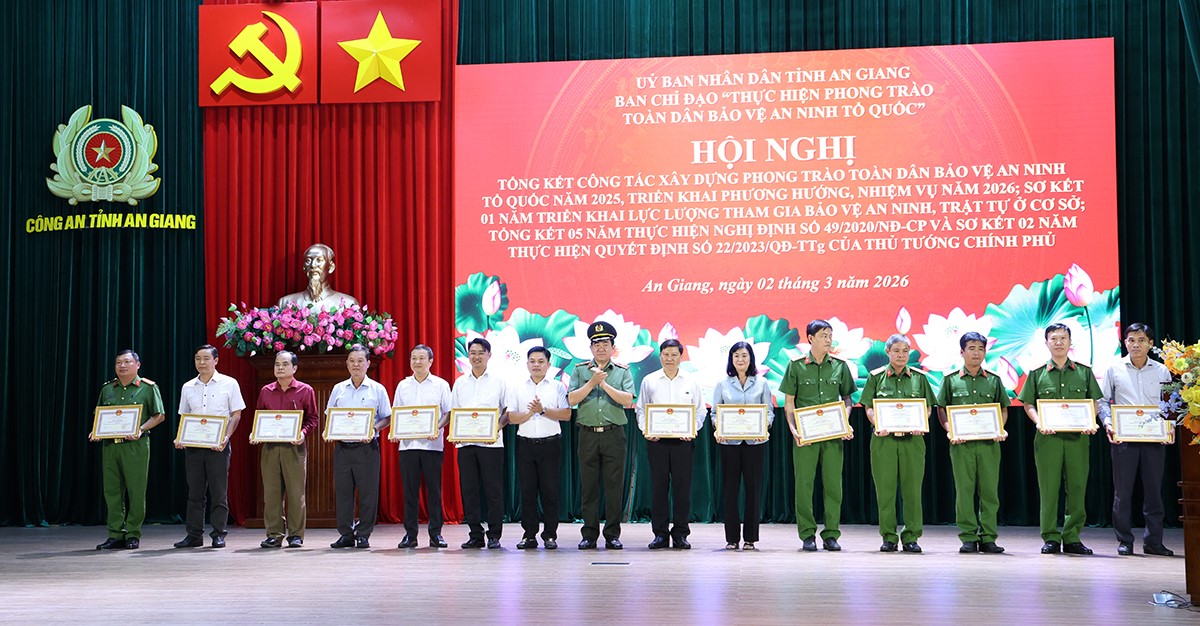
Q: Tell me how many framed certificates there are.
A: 13